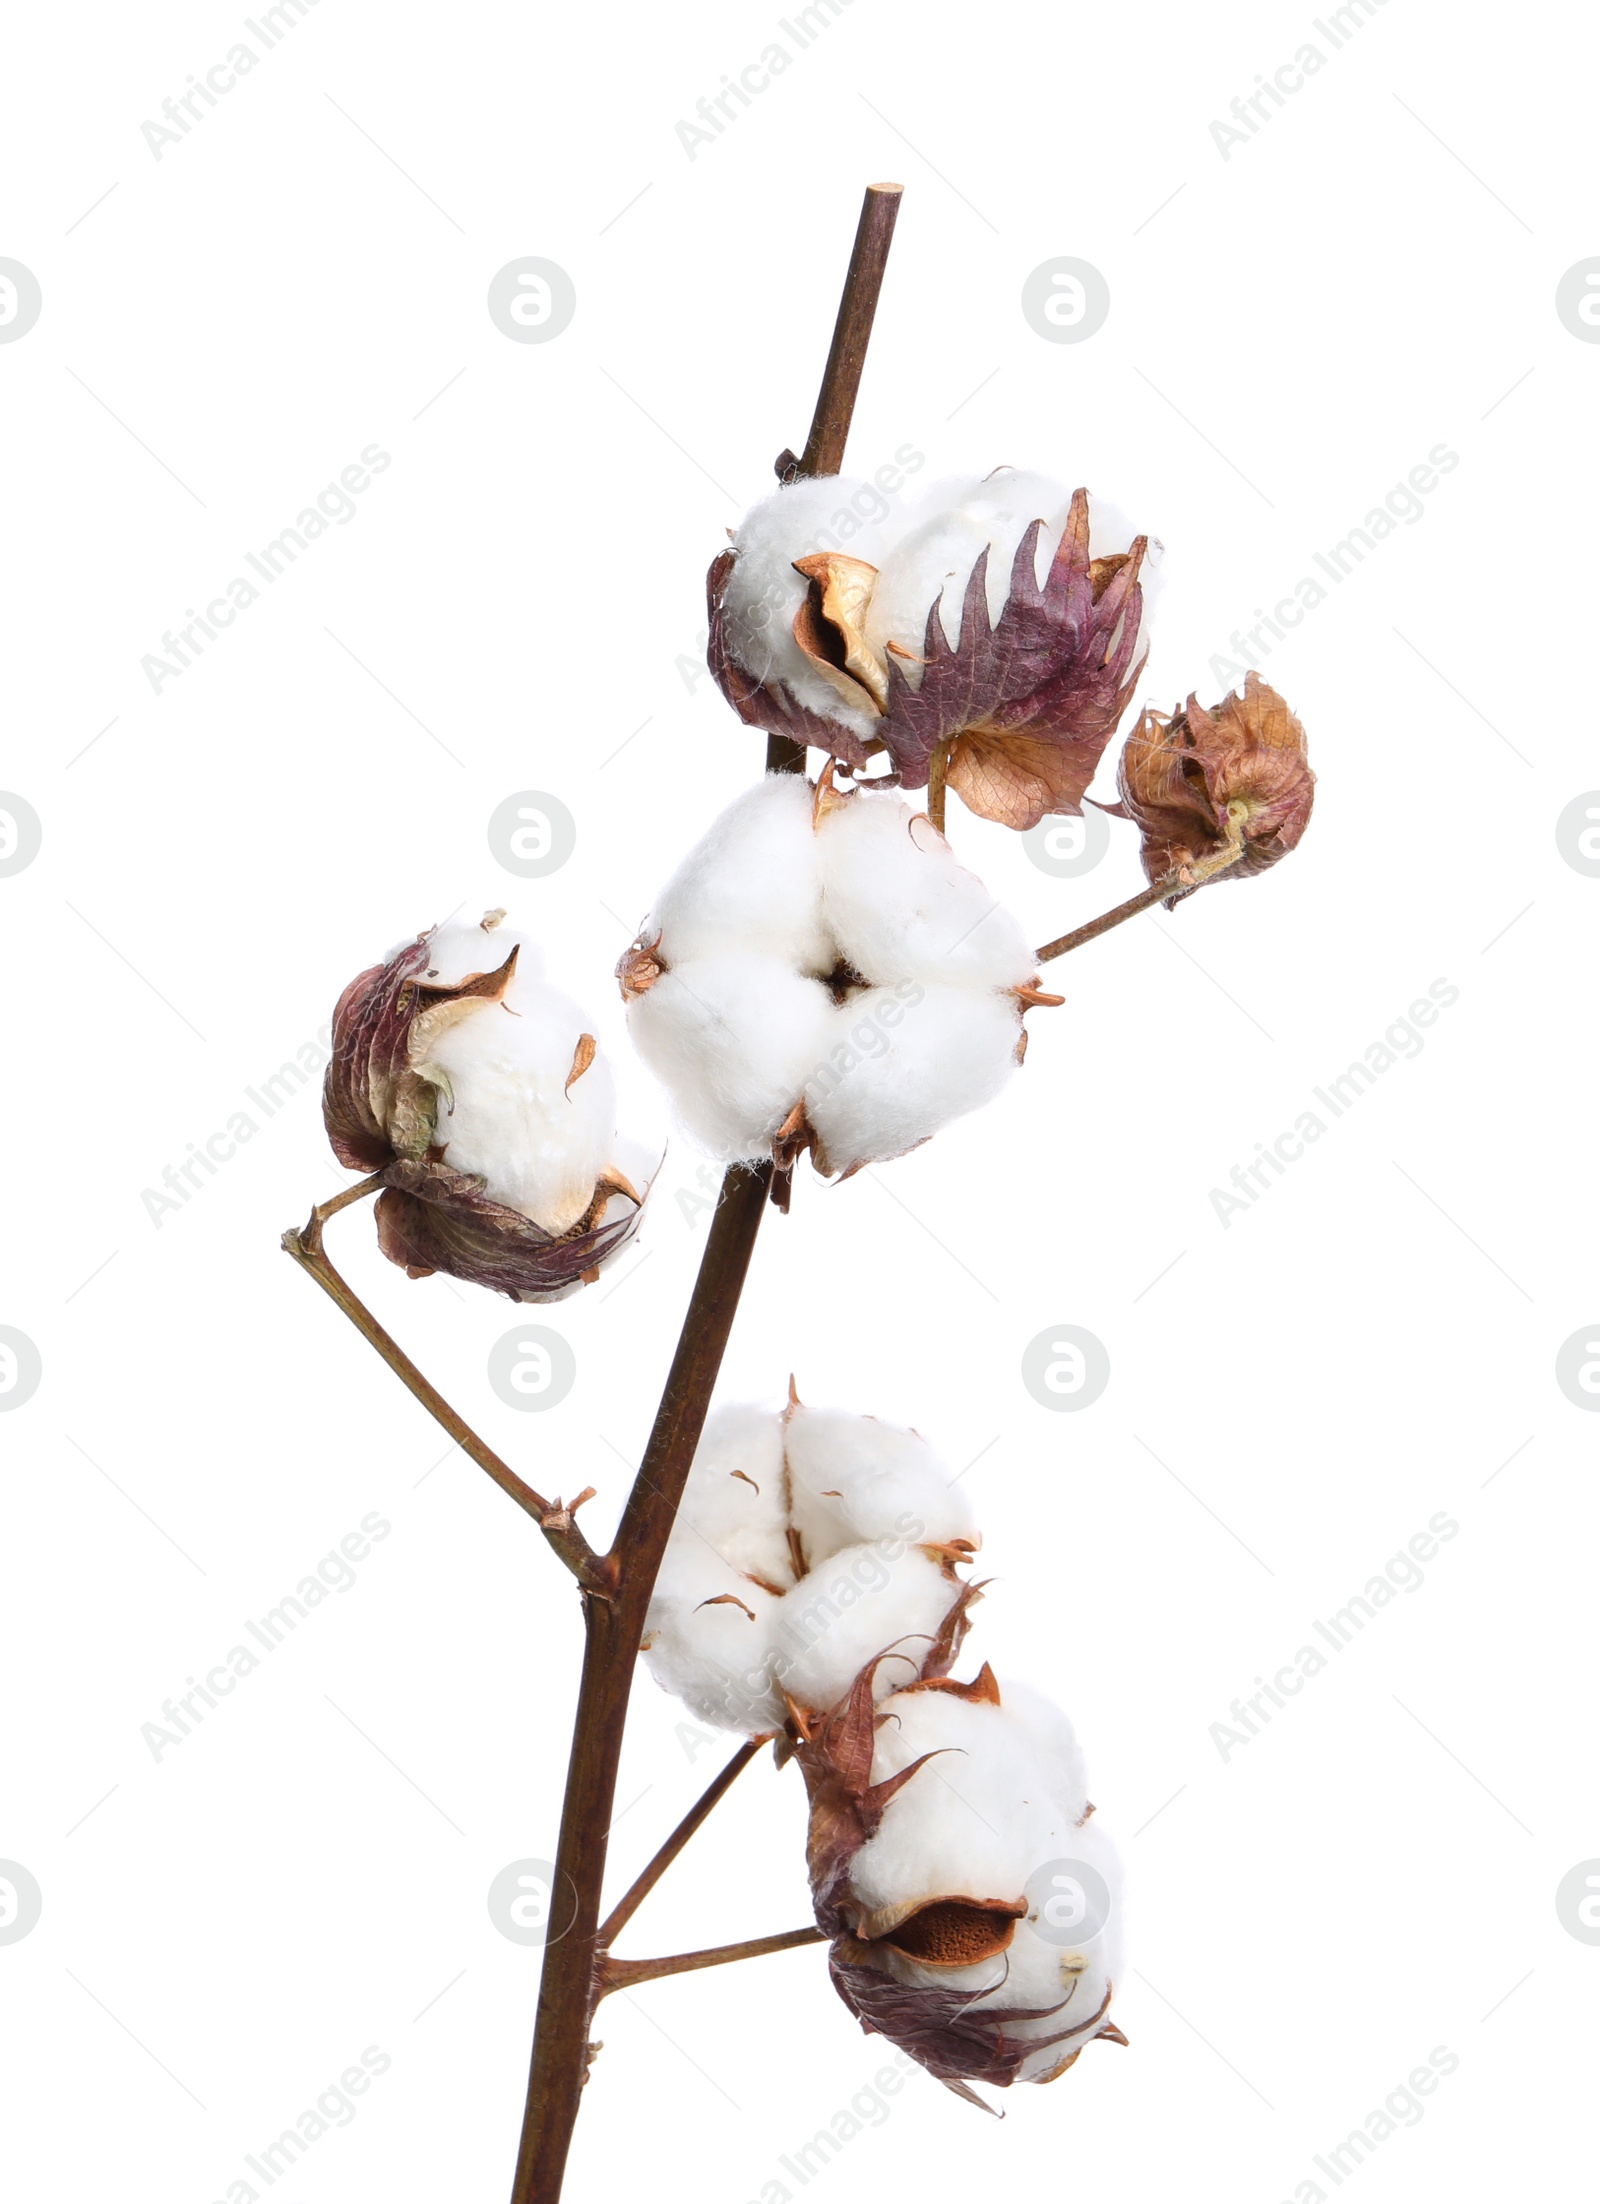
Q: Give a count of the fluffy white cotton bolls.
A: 5